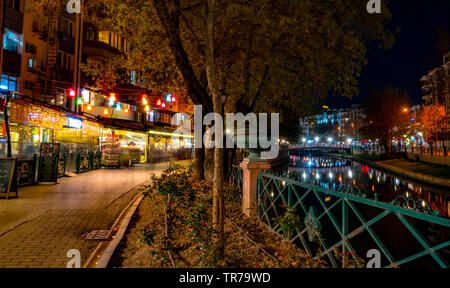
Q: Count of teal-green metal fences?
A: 1